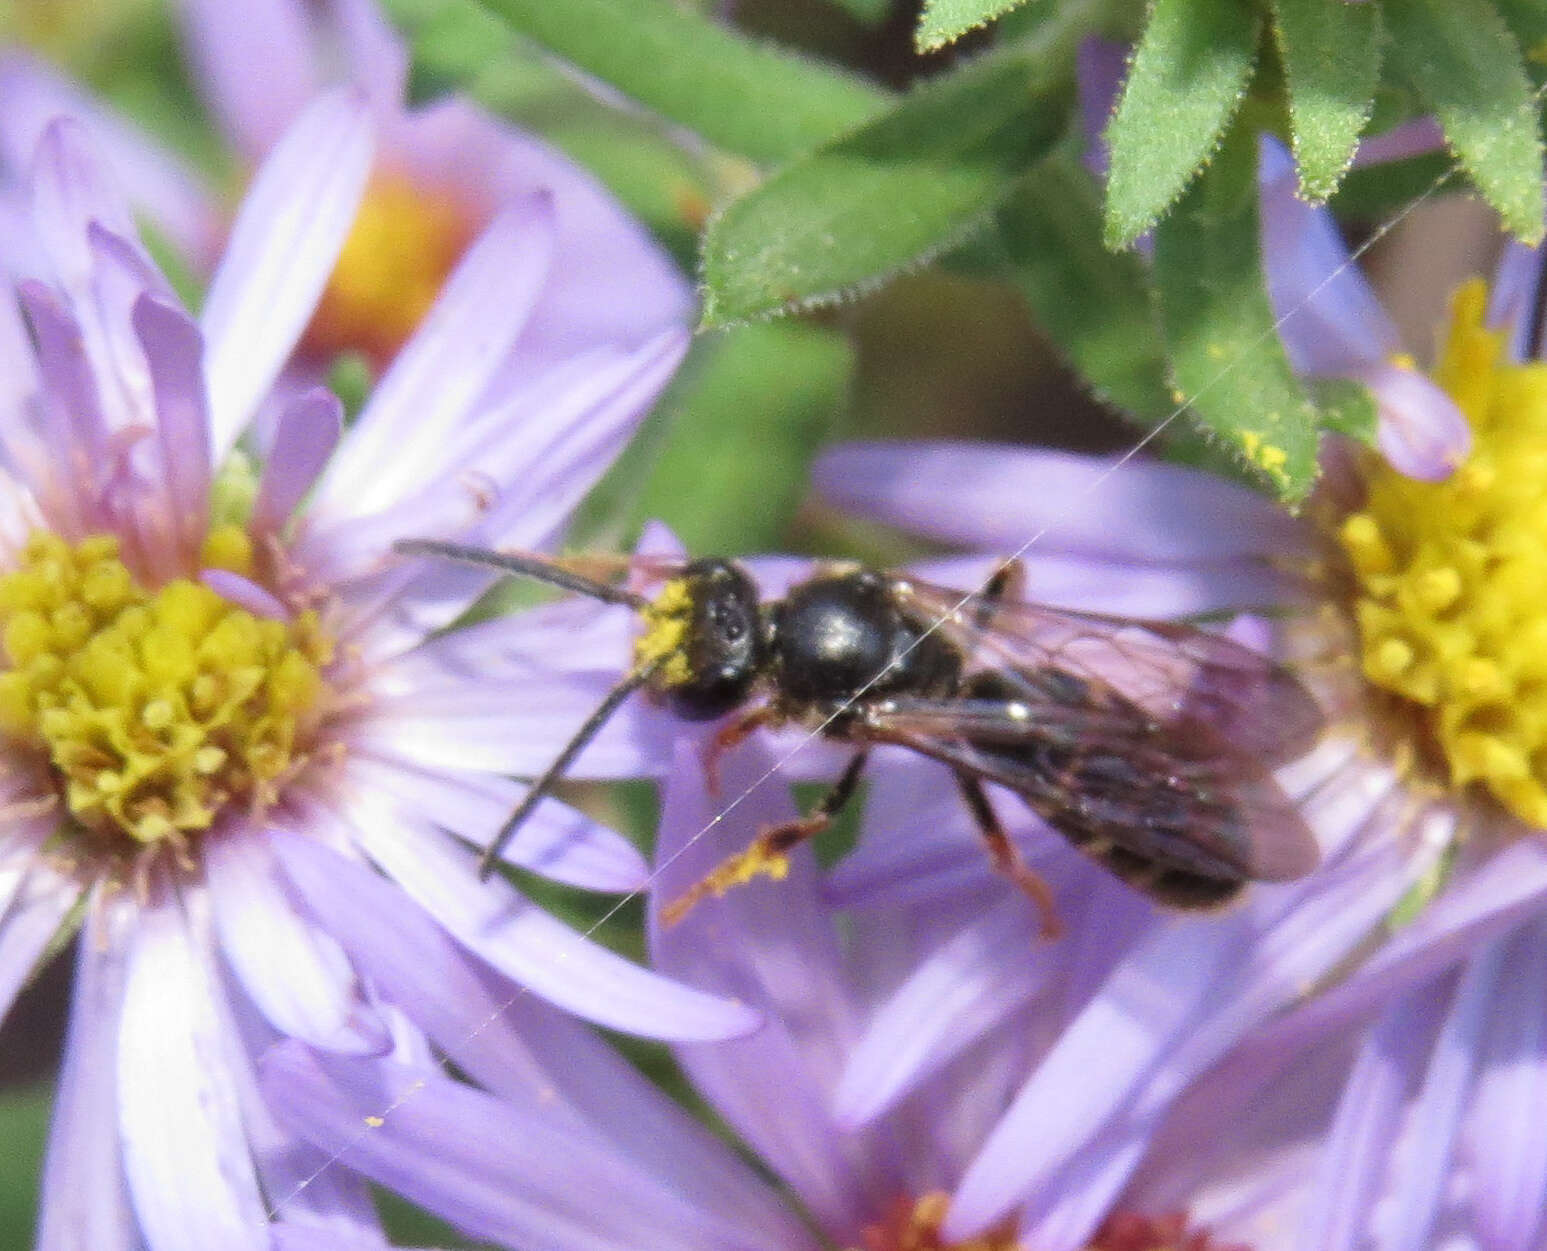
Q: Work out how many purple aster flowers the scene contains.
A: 4